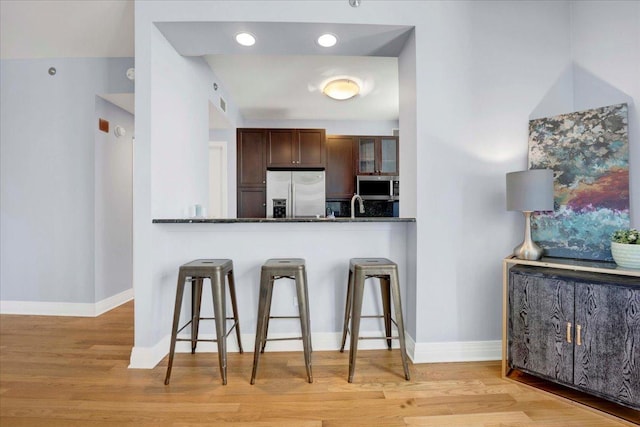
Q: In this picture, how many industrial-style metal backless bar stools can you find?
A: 3